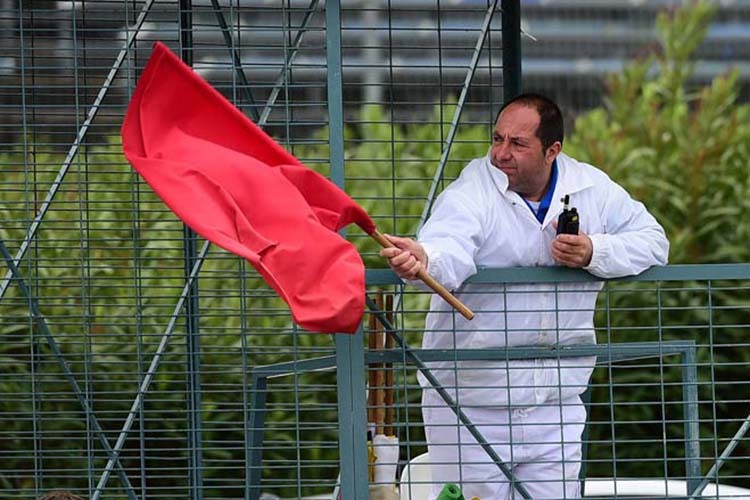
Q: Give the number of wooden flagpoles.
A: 4